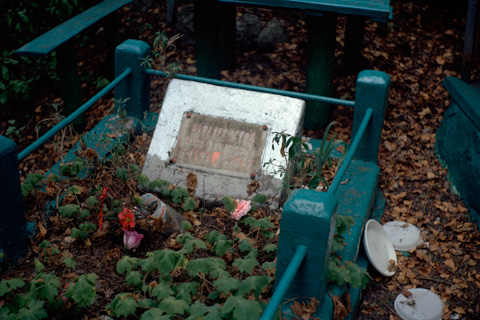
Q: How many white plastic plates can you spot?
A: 3